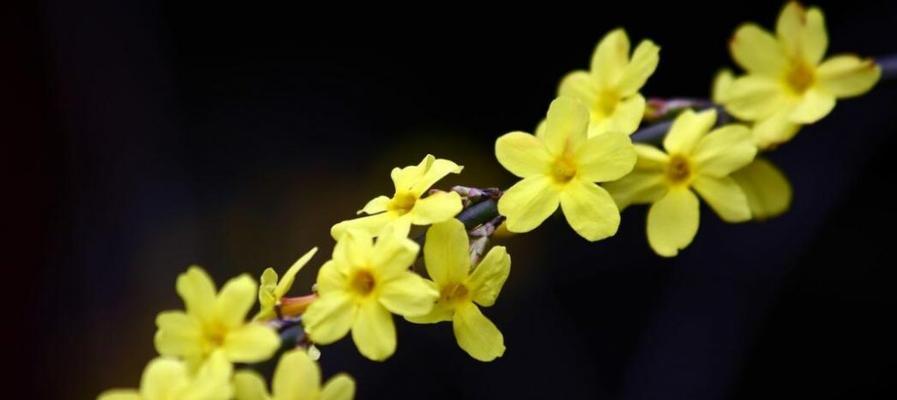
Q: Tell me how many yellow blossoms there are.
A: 11